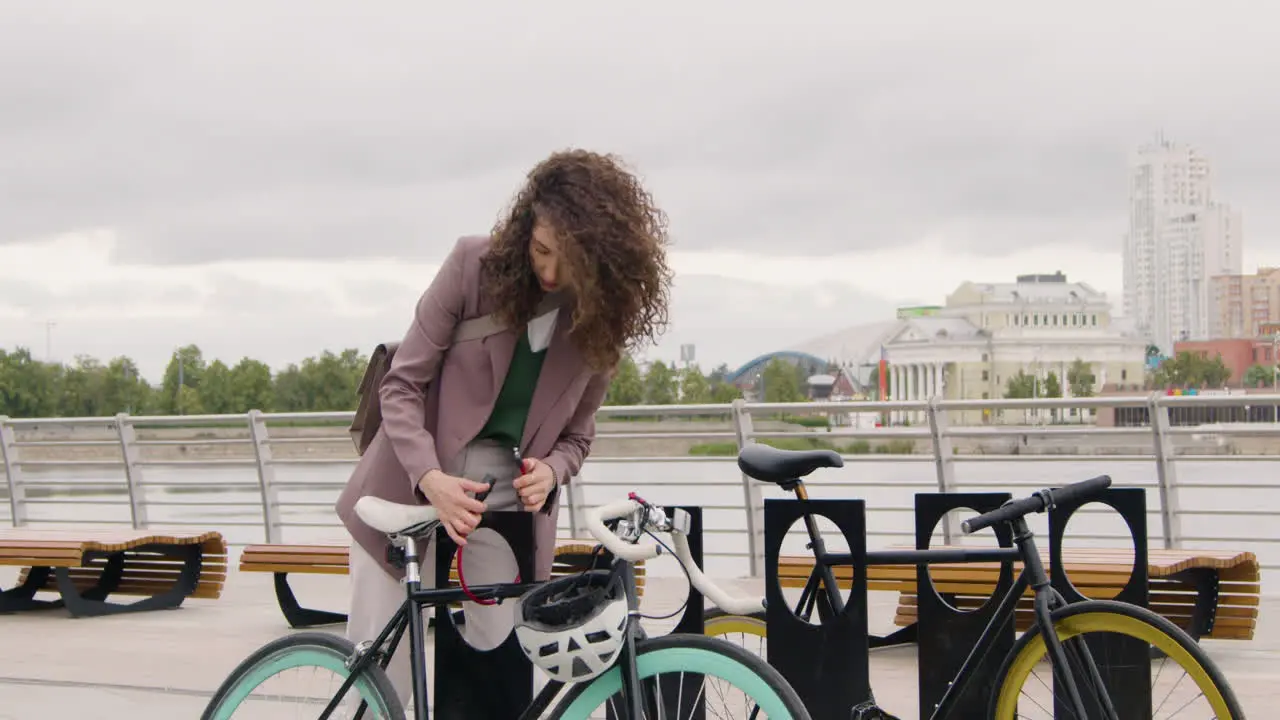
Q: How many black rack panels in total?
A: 5